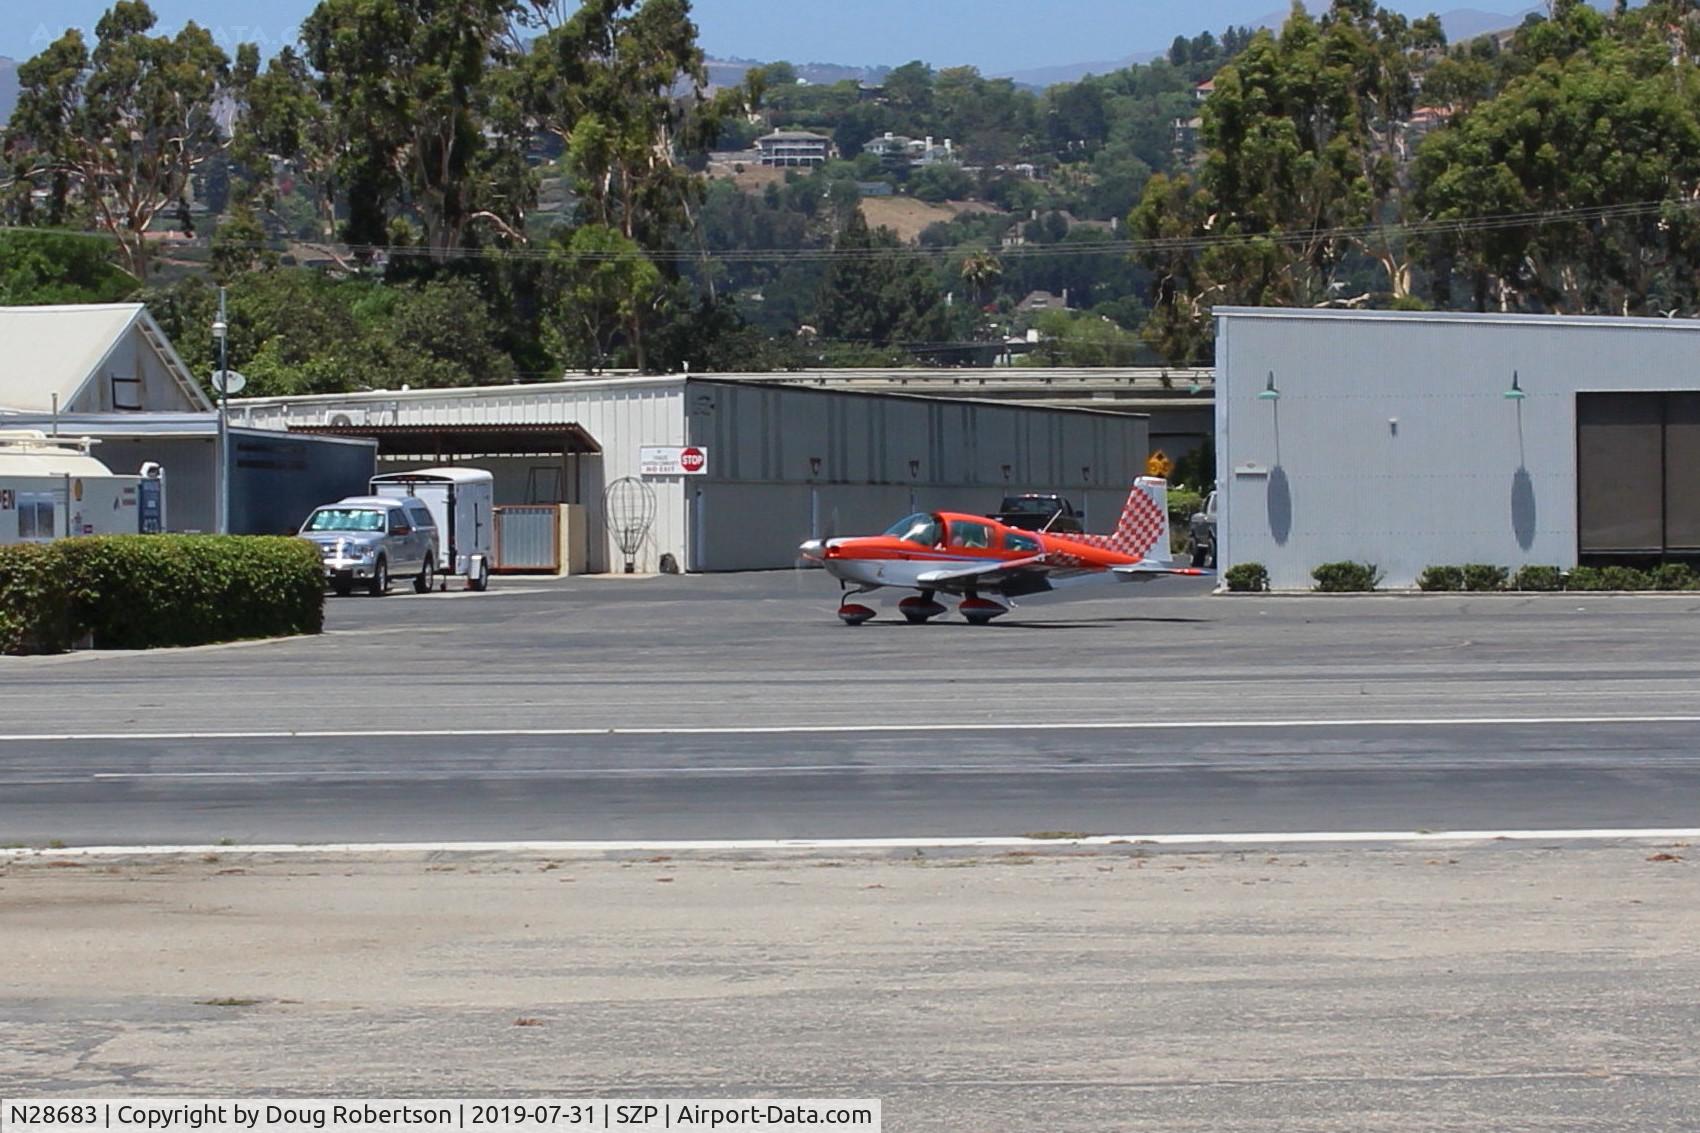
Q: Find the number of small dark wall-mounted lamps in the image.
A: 4